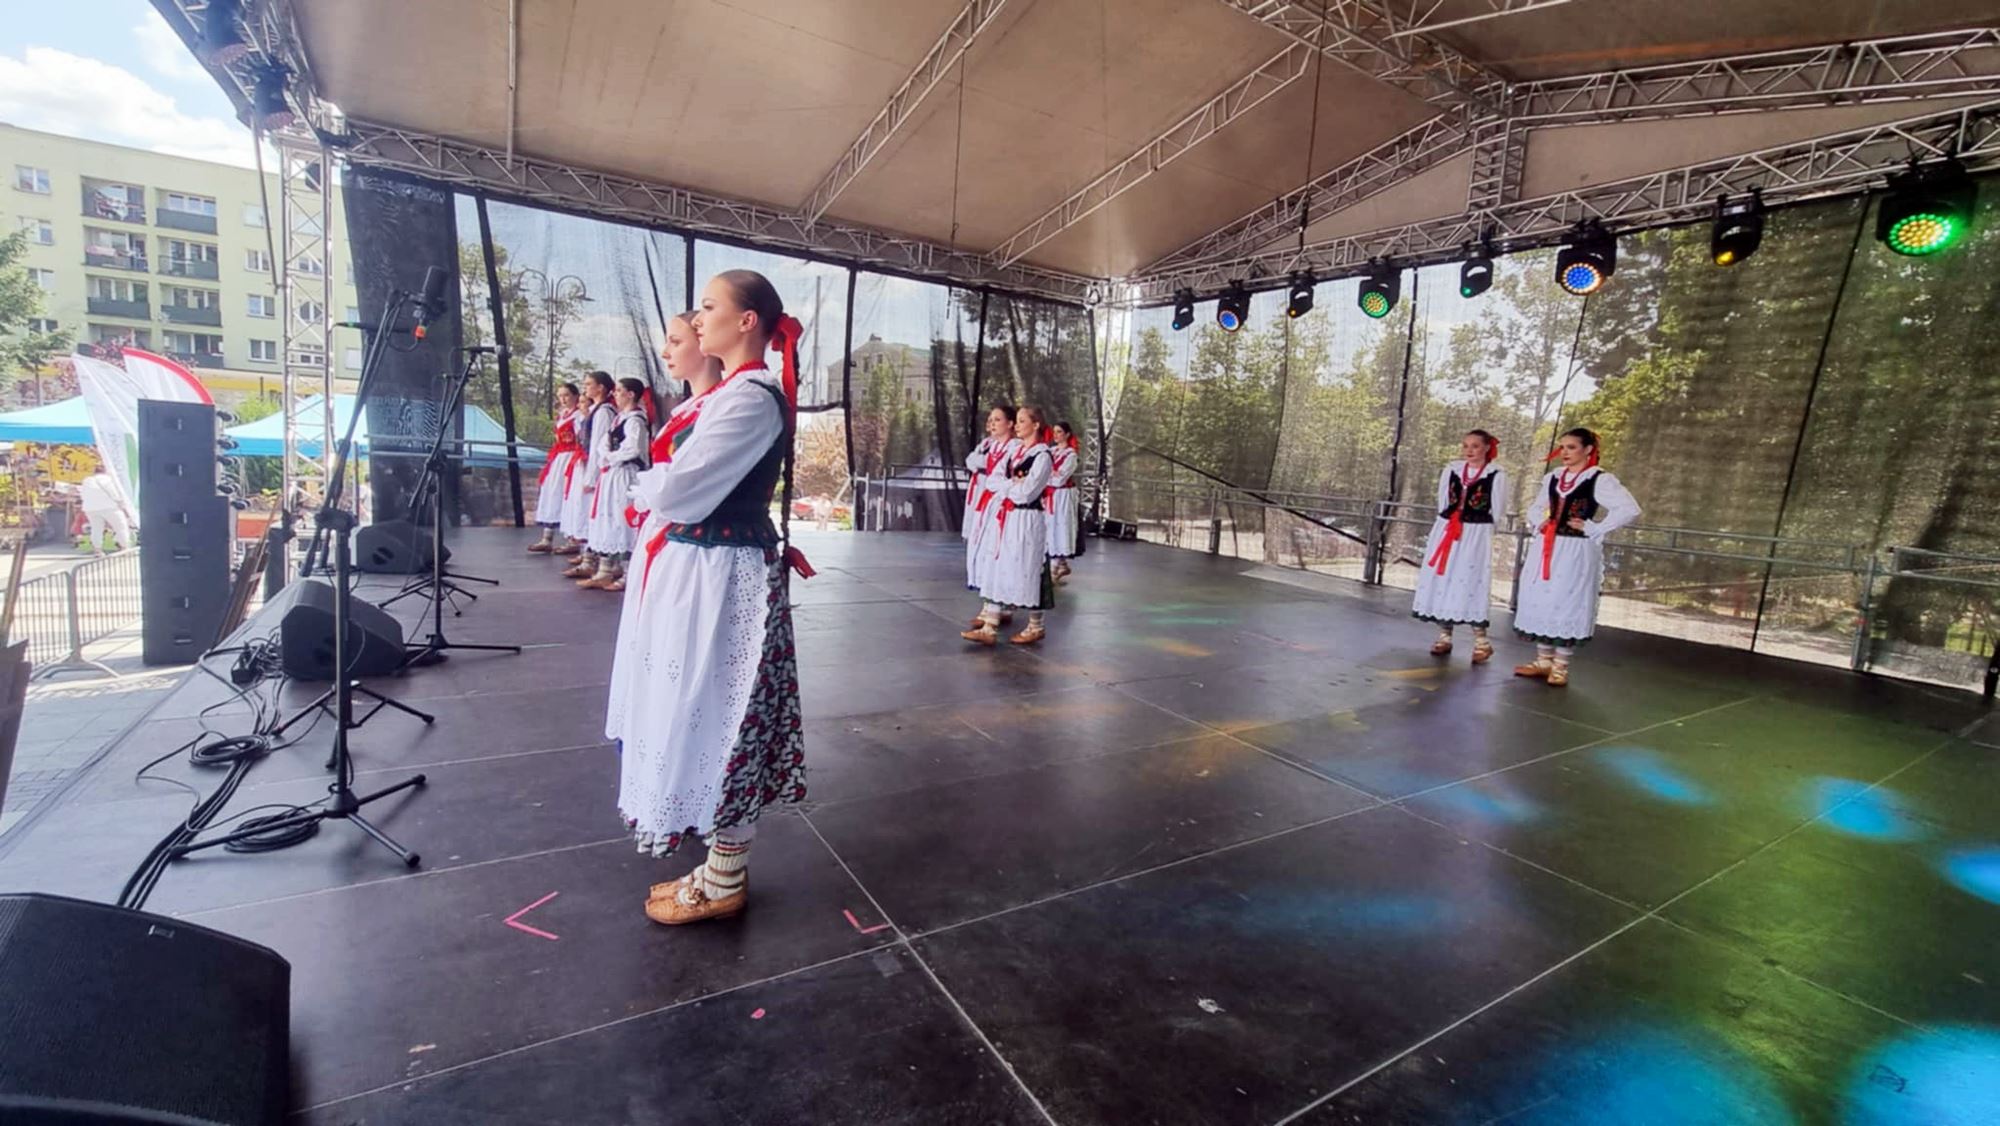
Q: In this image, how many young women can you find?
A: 12